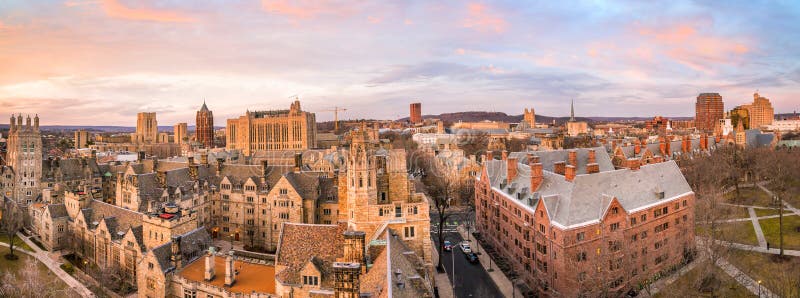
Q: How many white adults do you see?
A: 0